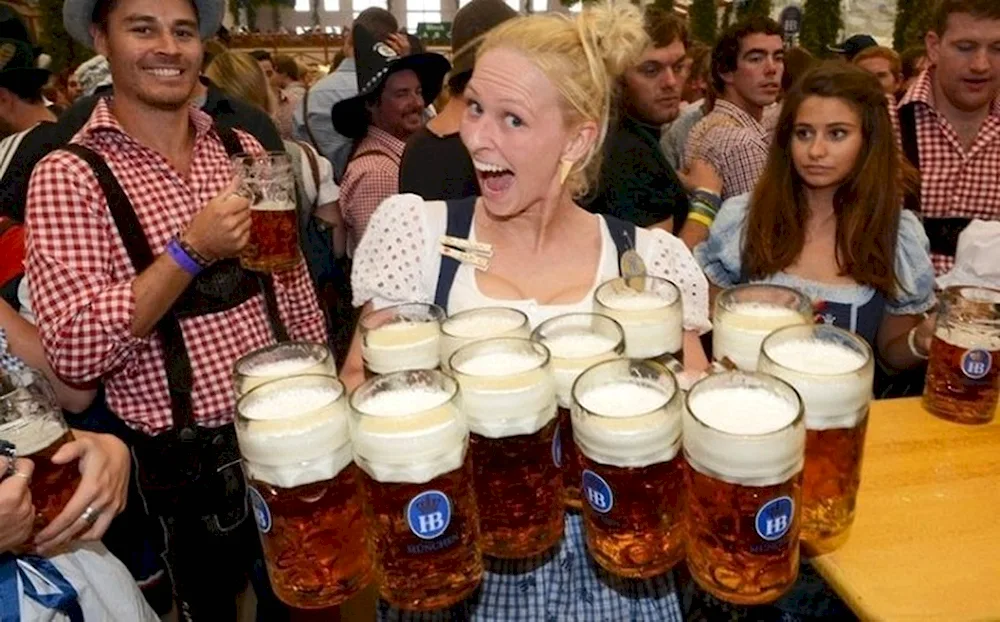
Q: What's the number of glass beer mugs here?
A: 15